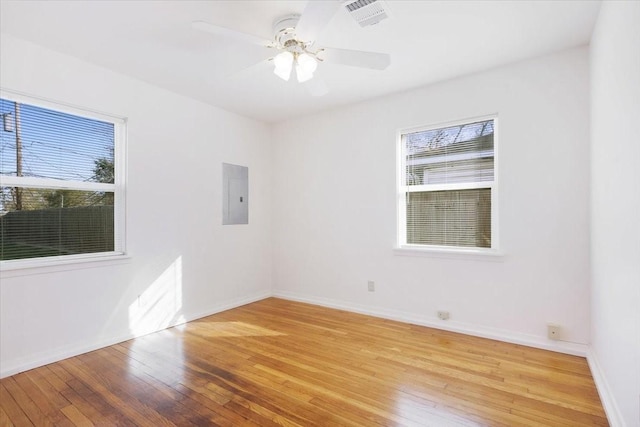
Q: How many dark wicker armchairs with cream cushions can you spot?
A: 0